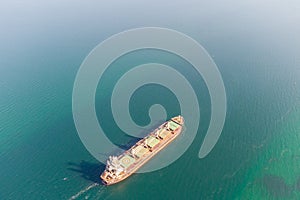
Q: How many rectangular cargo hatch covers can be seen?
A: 5